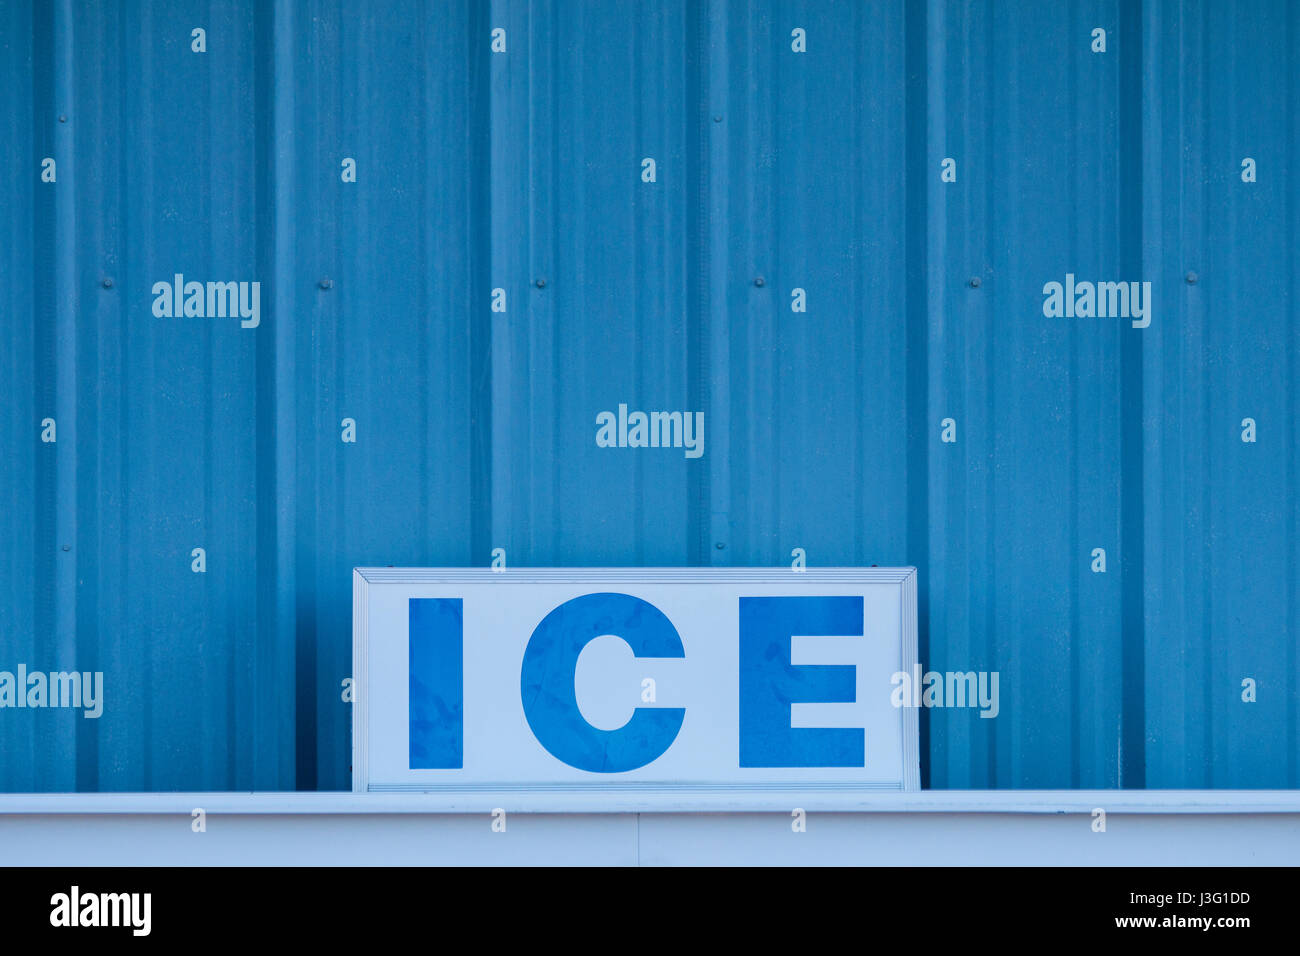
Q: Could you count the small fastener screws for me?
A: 10